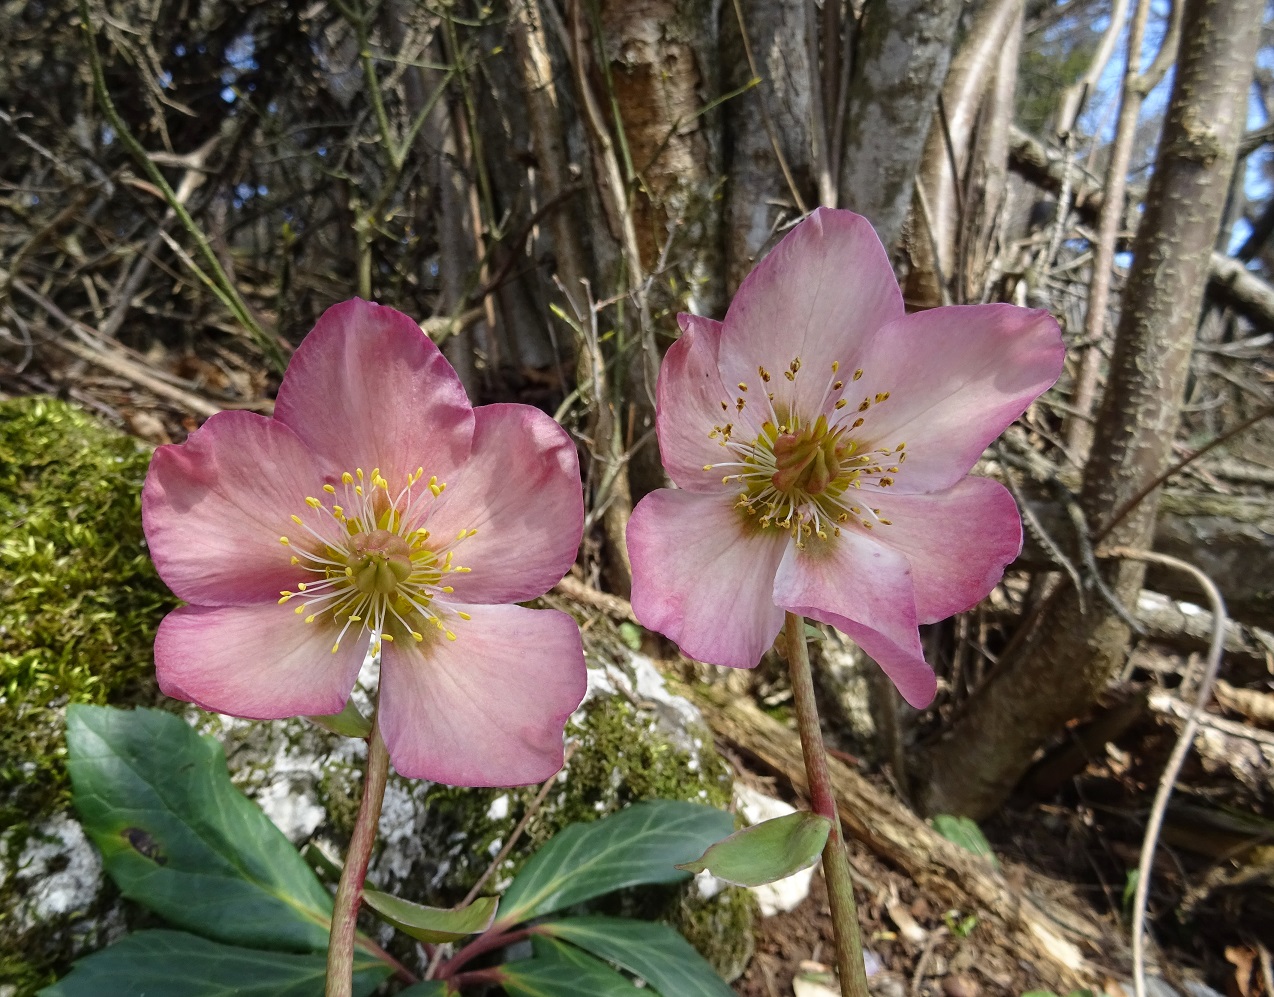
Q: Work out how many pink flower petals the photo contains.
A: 11